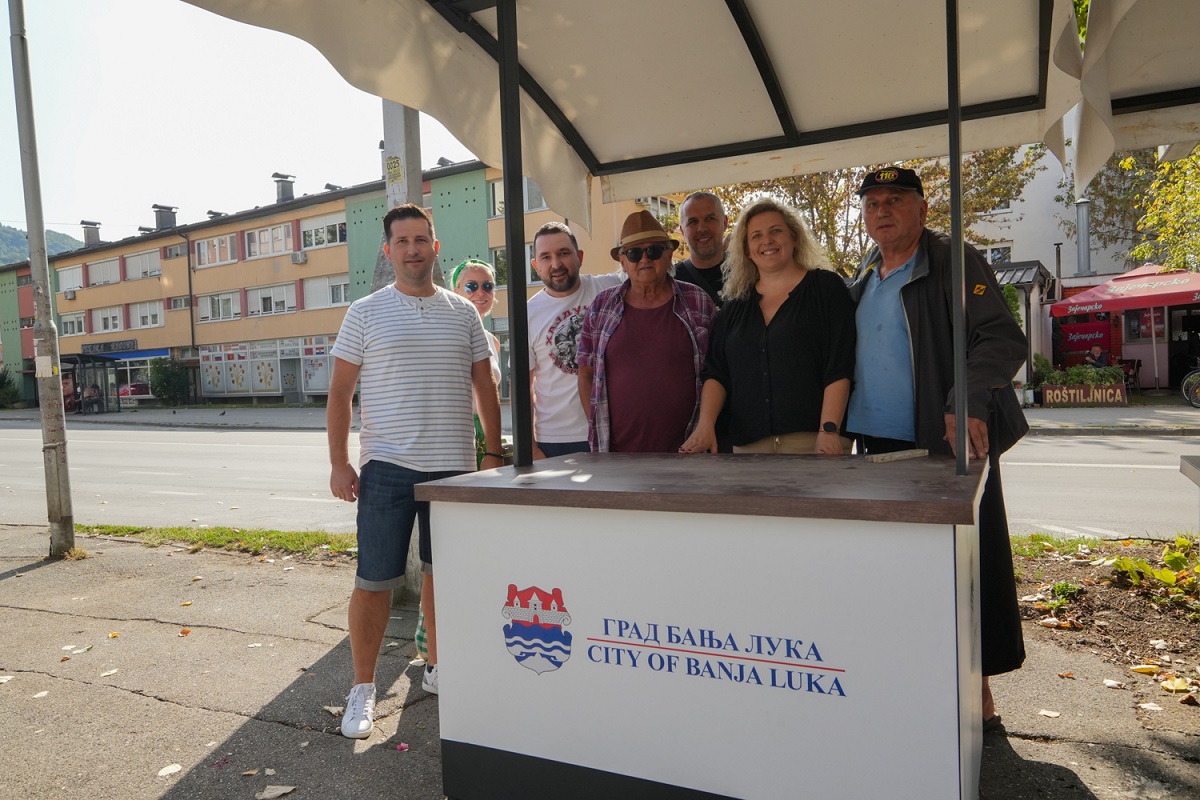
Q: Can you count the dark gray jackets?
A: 1